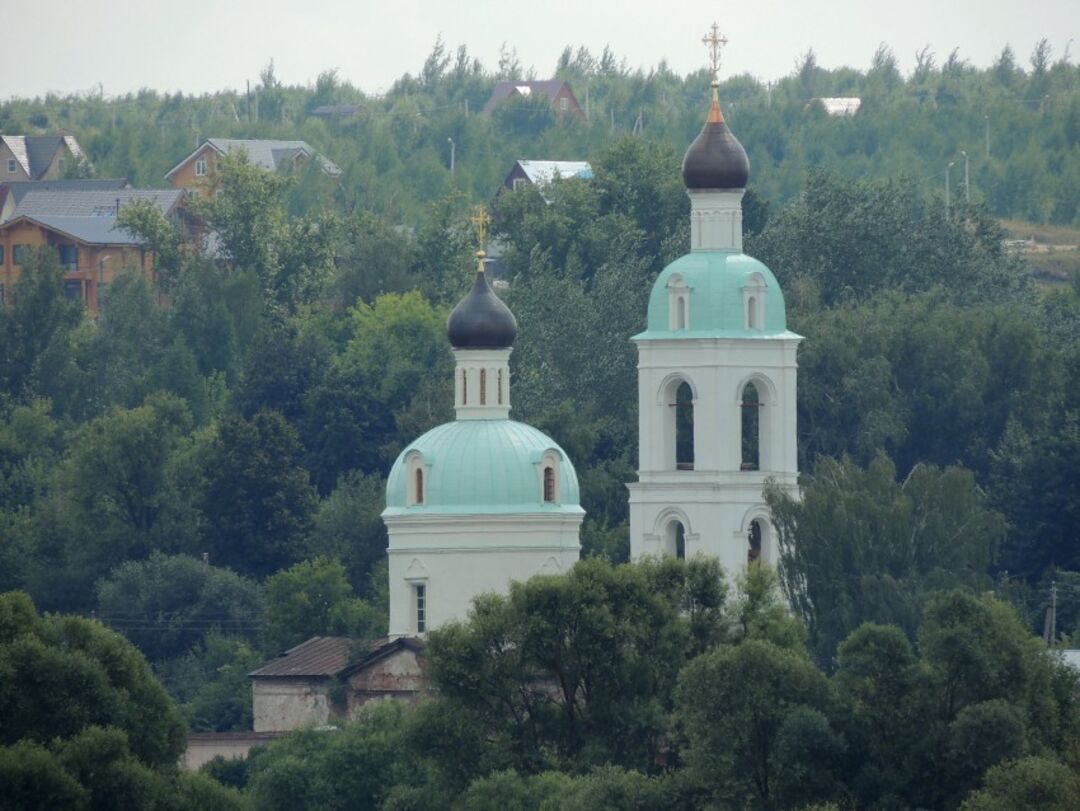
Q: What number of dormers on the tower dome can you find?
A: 2